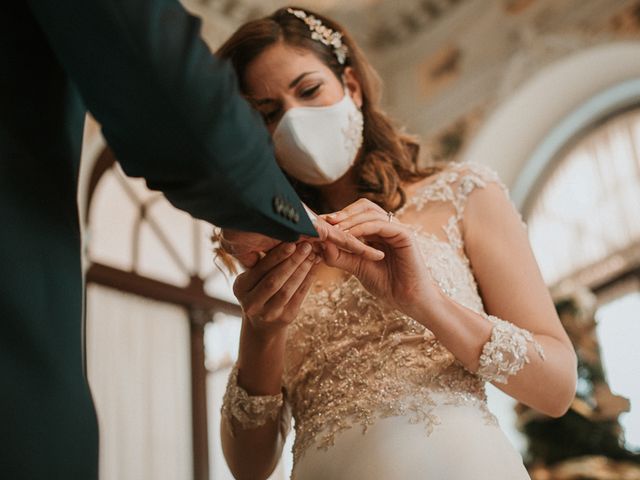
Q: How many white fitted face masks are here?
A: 1